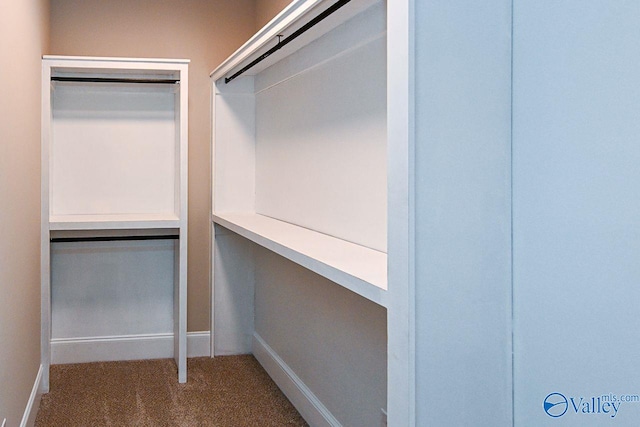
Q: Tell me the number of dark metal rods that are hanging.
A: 3